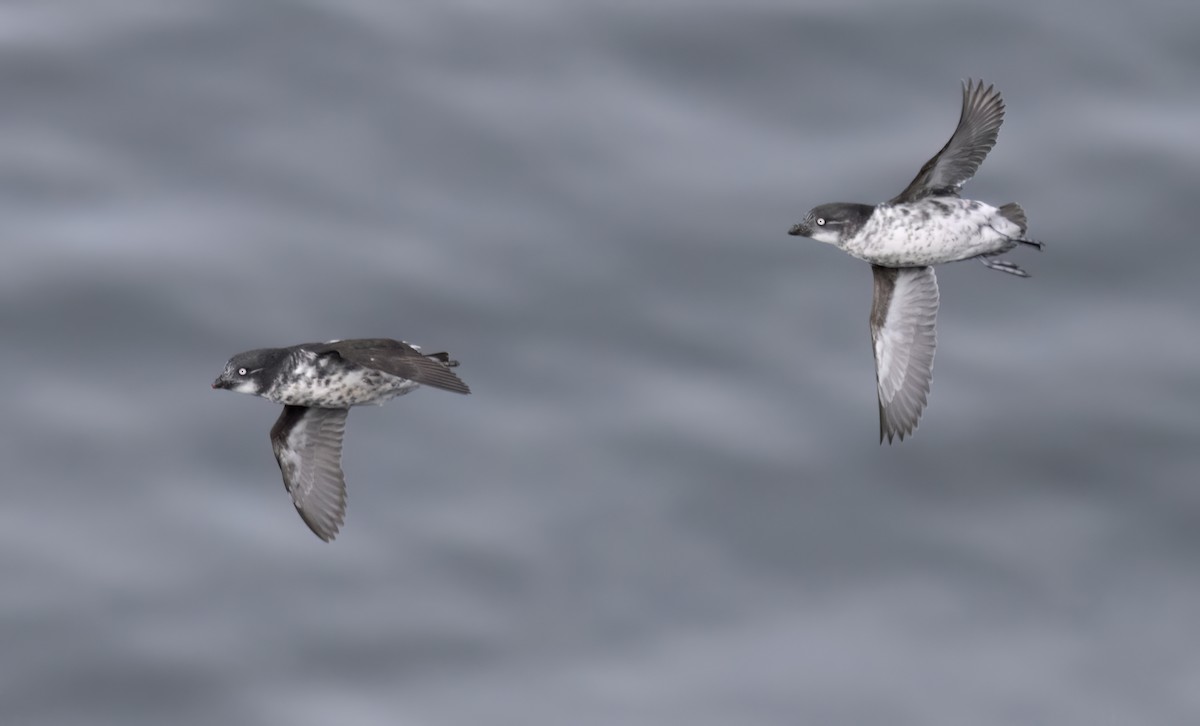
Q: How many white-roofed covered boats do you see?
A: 0